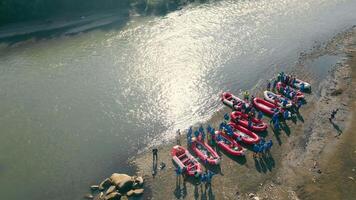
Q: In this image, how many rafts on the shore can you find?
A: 10